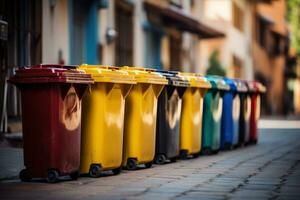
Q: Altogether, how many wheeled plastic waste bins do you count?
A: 9